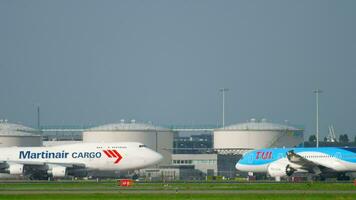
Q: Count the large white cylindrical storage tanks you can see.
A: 3